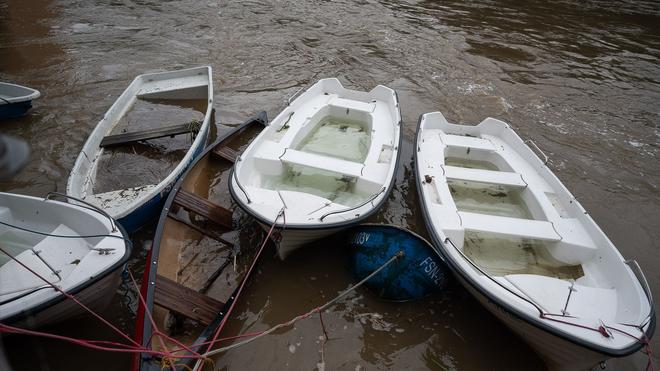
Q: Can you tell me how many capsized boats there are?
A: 1